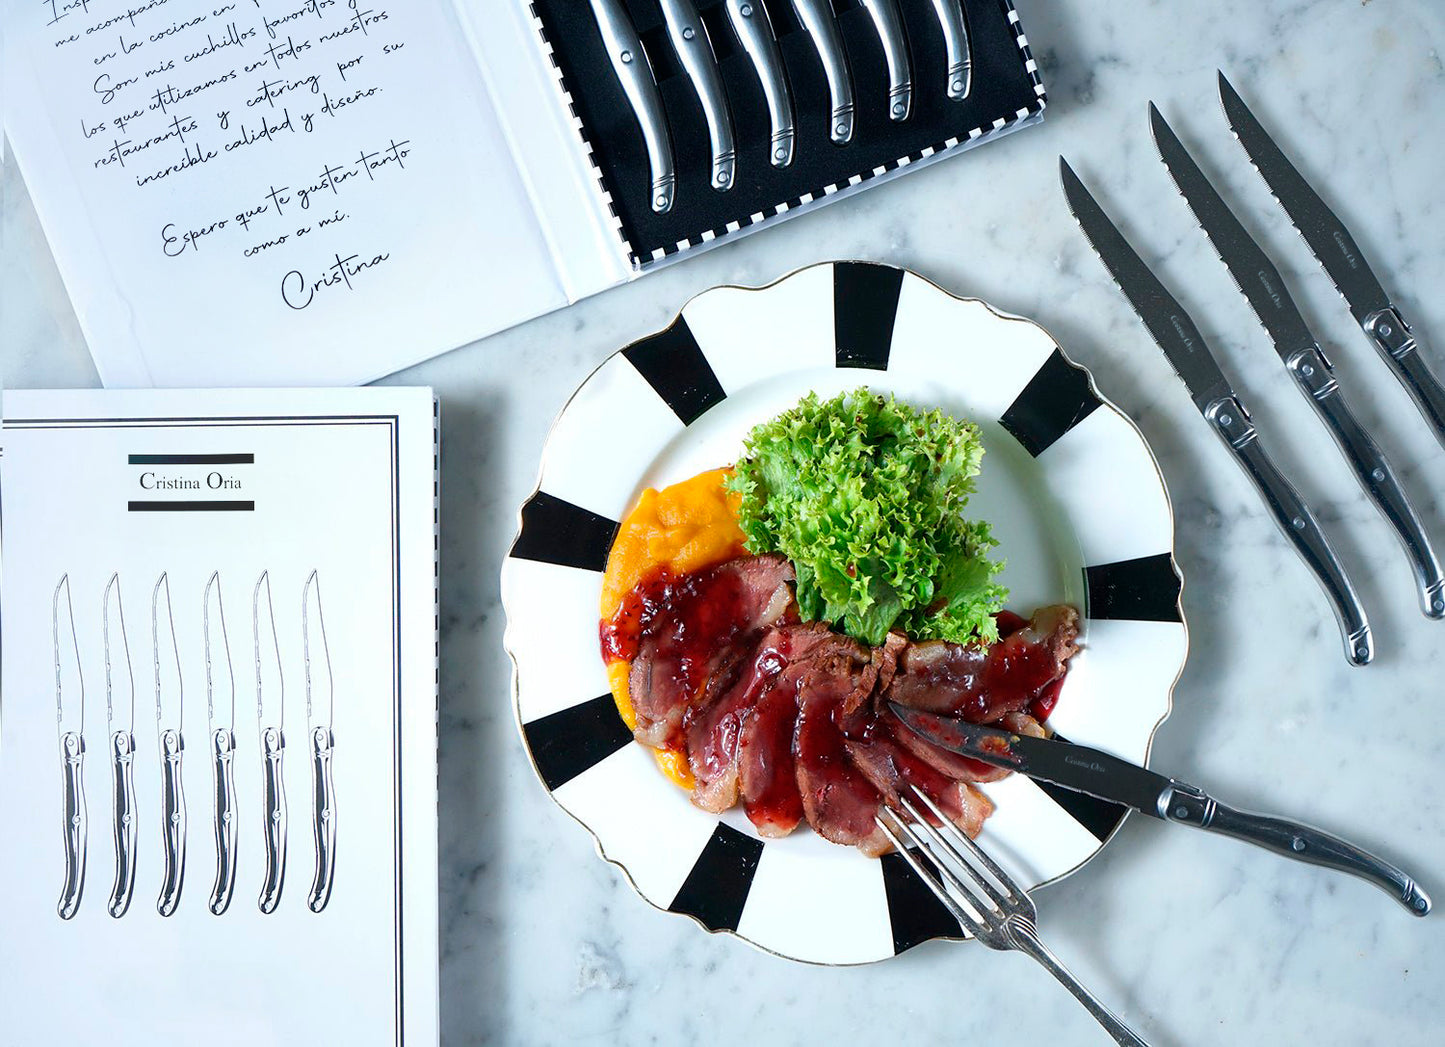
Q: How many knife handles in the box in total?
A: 6